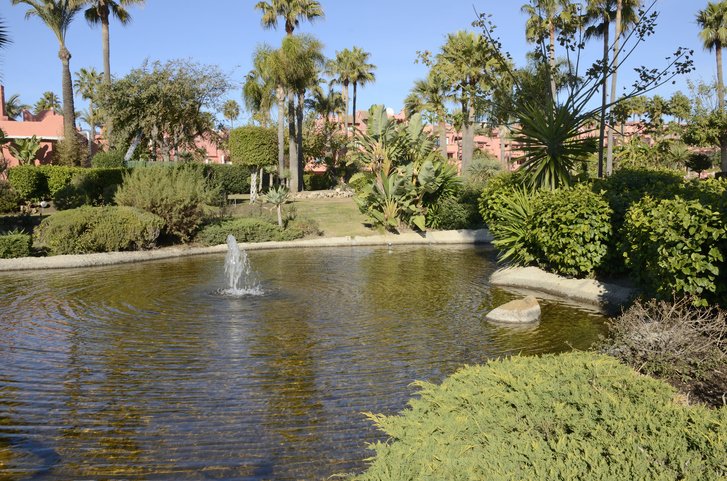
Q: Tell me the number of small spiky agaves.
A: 1